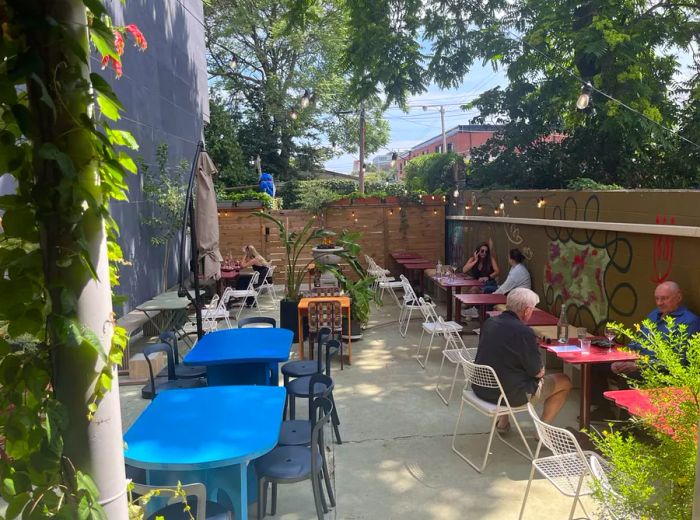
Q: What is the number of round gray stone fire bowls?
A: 1